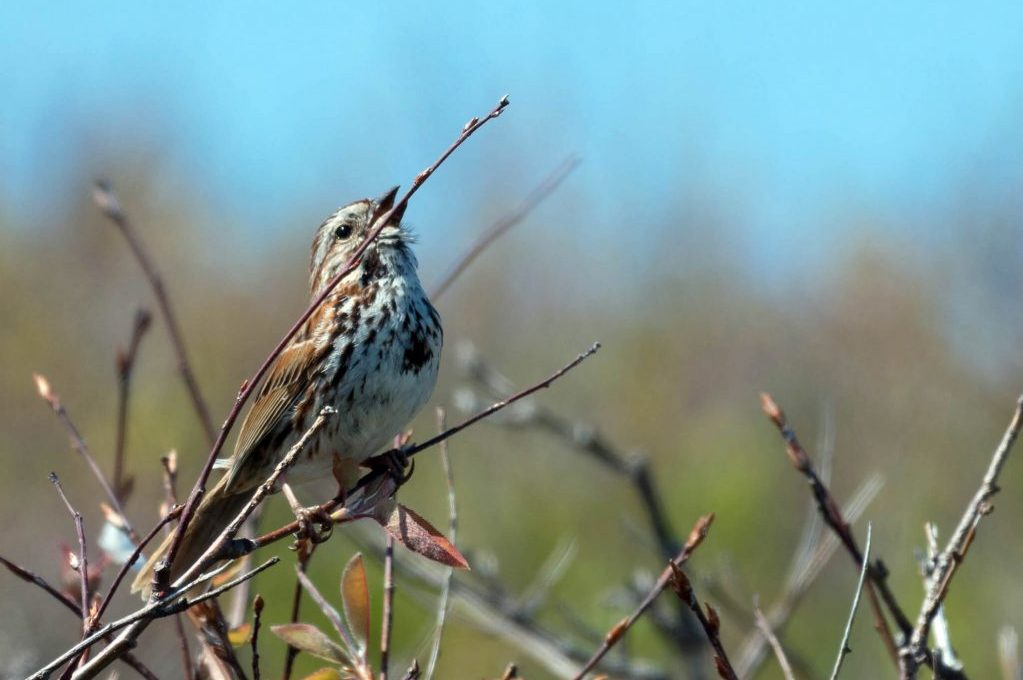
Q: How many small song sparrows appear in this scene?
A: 1